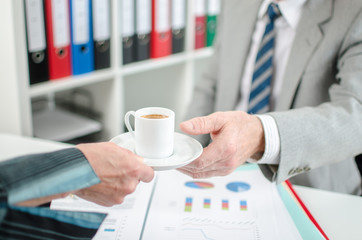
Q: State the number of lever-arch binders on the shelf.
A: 10